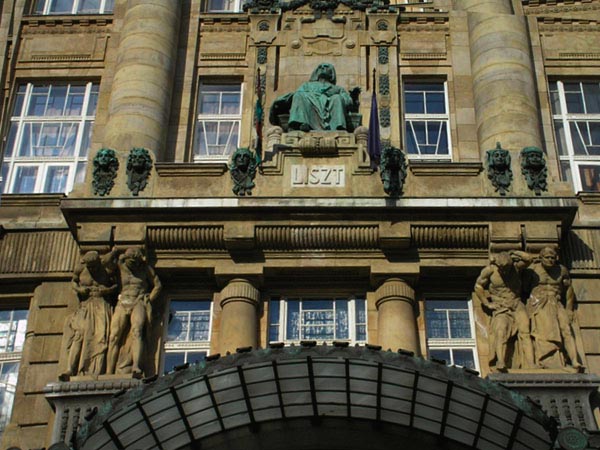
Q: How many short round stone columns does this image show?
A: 2